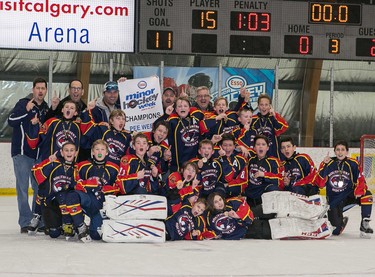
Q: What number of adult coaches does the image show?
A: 5